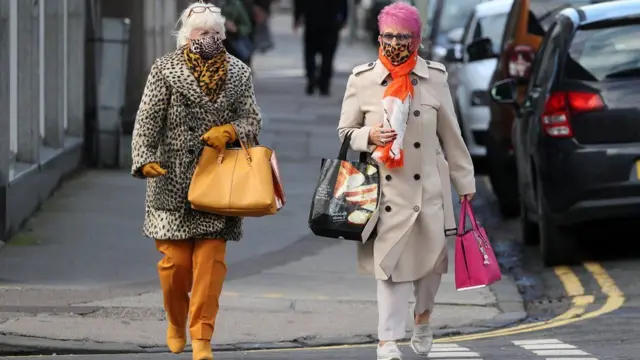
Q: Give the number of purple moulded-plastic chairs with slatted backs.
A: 0